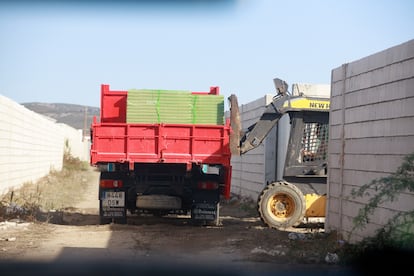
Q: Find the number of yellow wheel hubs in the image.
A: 1